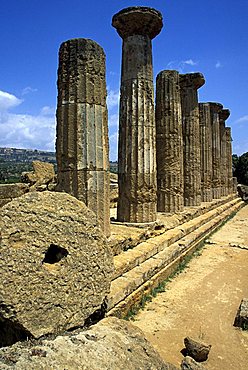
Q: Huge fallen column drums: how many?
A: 1